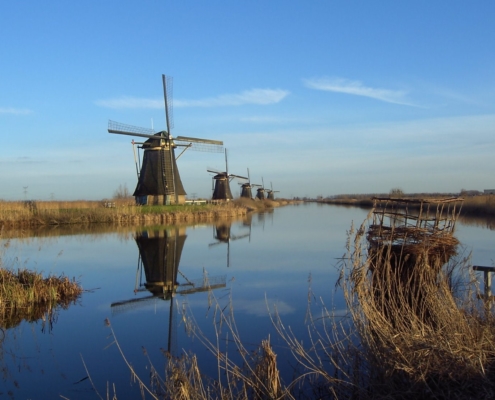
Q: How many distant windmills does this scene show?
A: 4